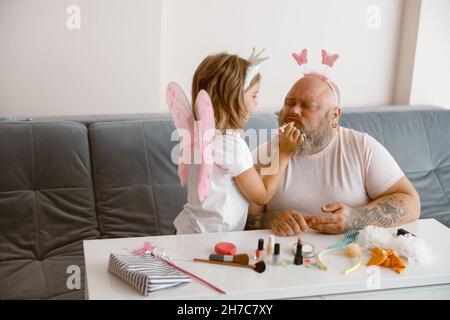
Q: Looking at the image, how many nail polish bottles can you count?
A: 3